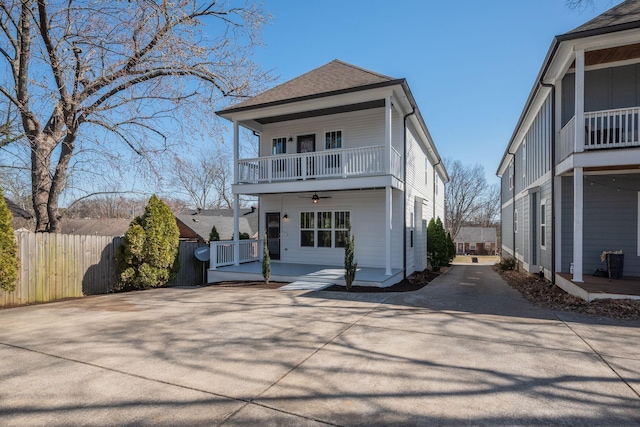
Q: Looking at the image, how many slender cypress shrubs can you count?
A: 2